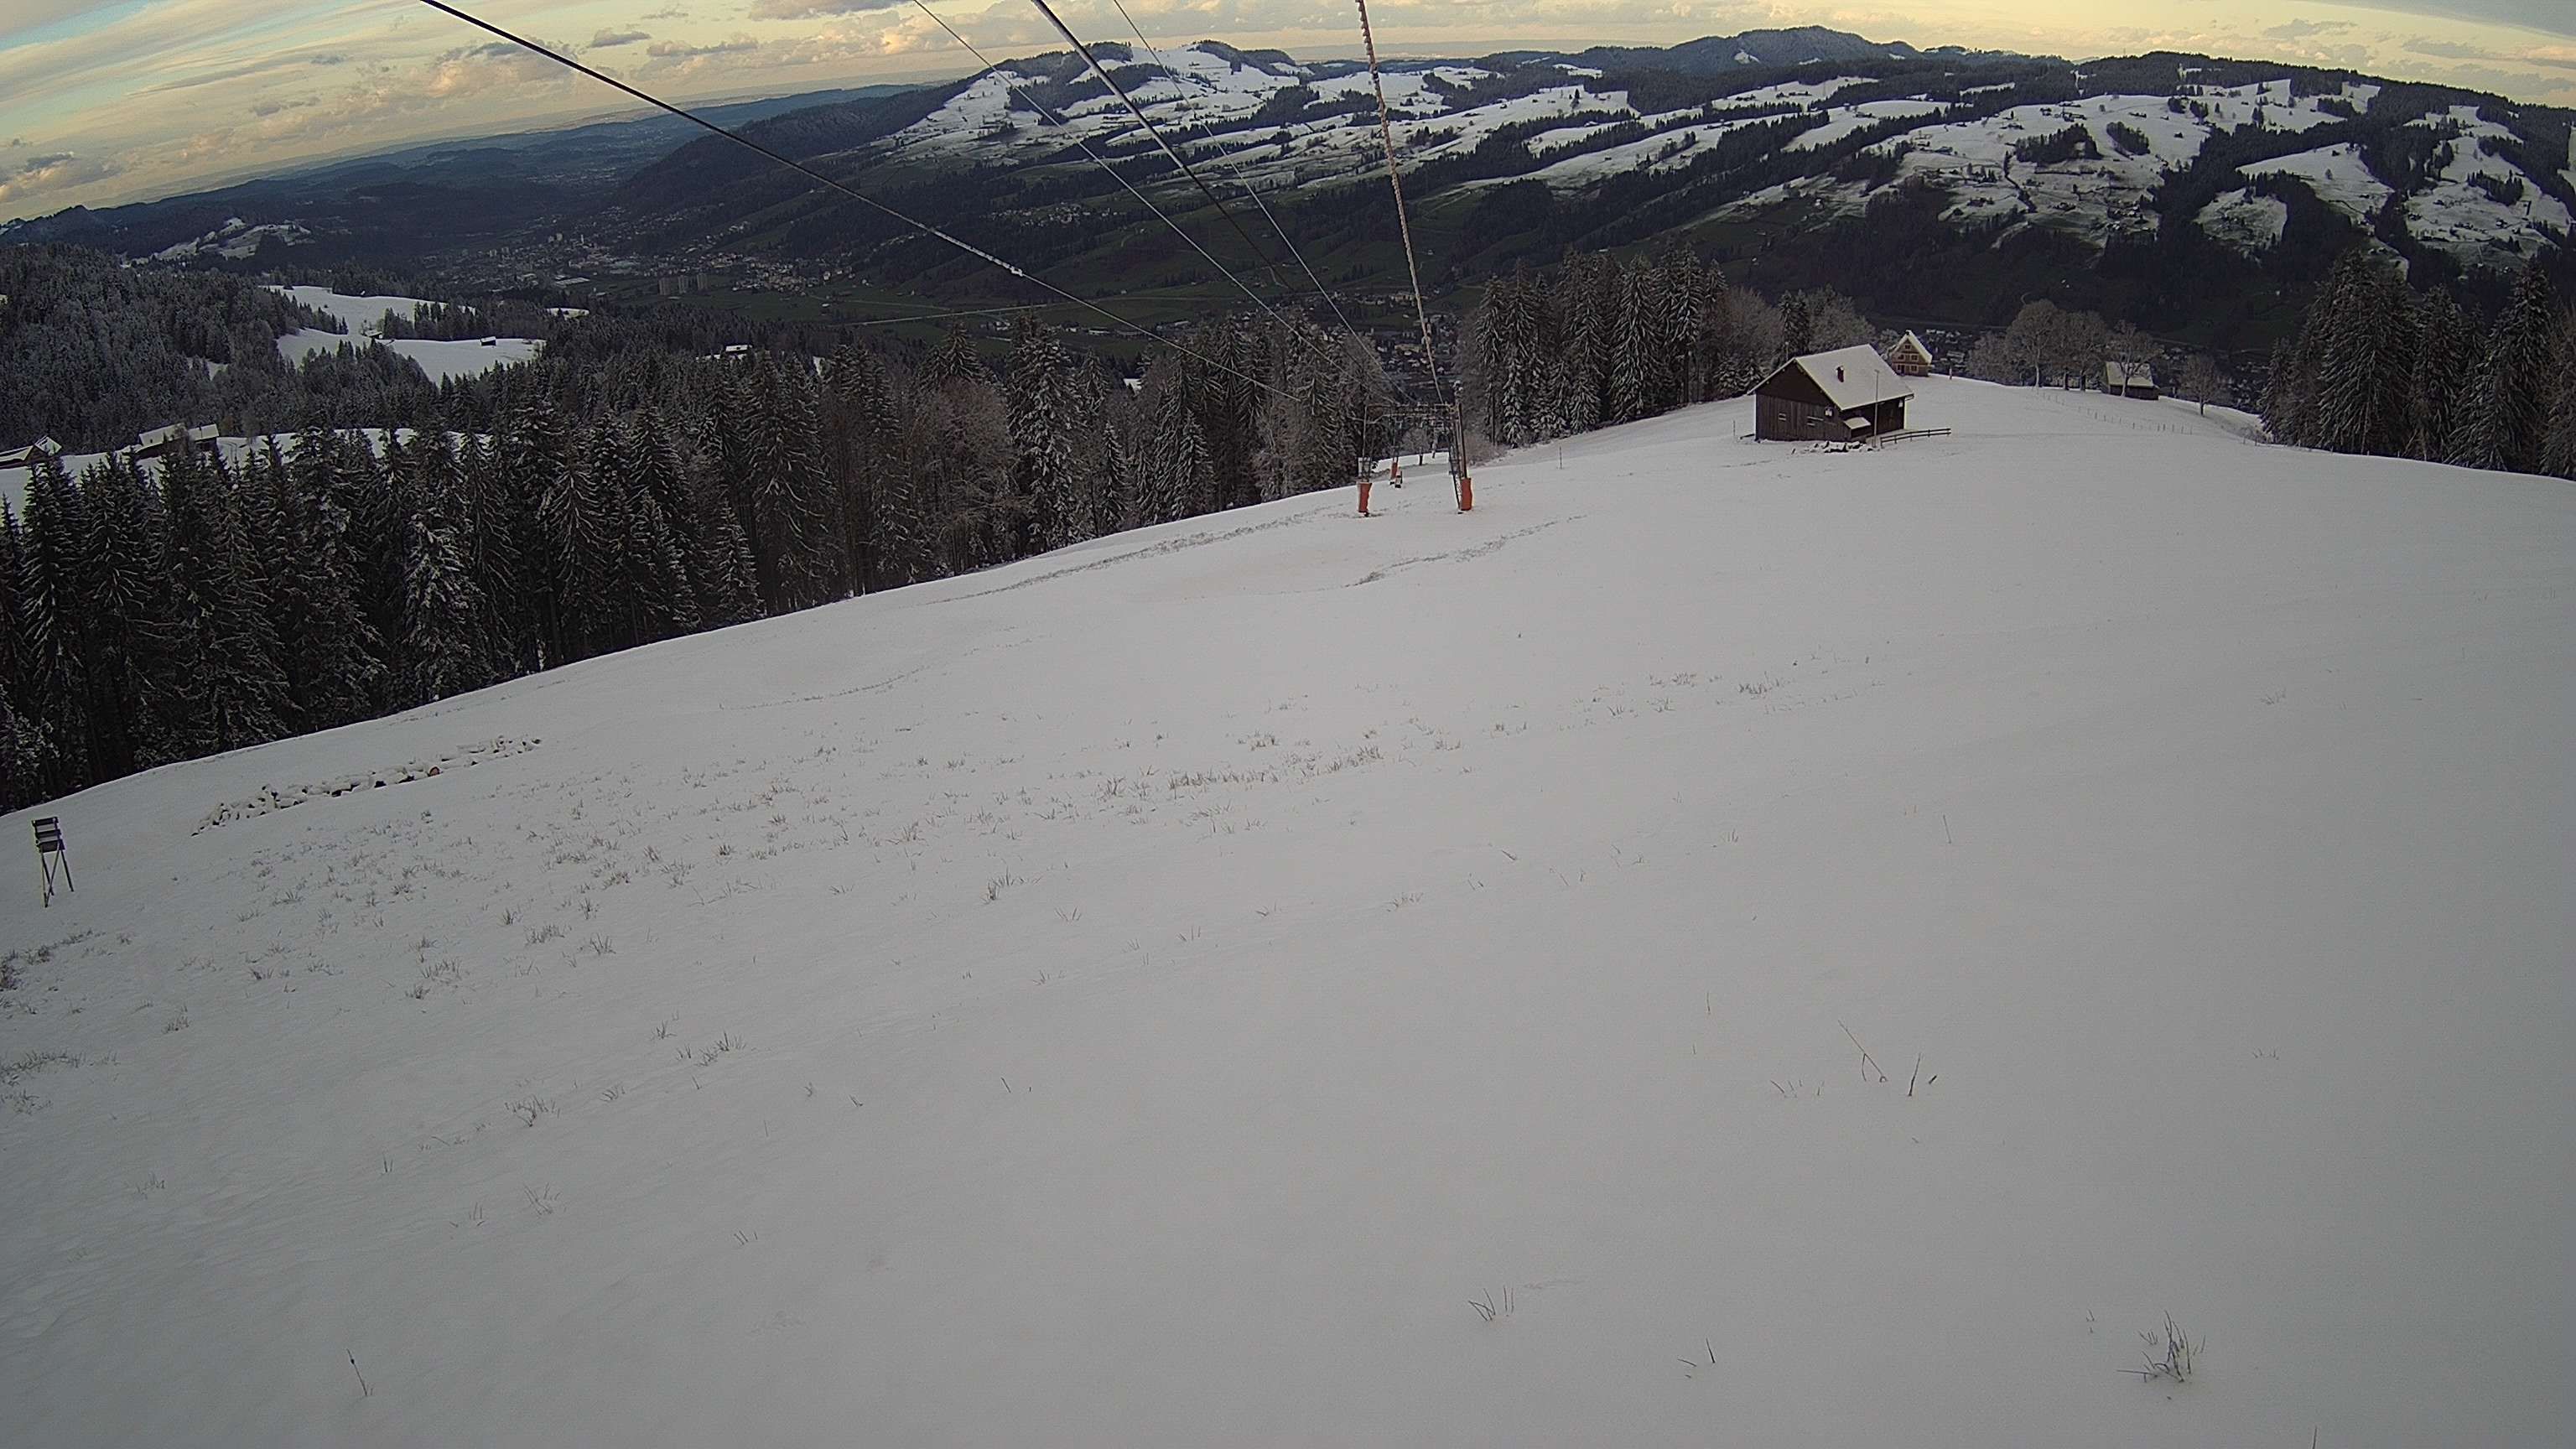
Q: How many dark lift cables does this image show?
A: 5